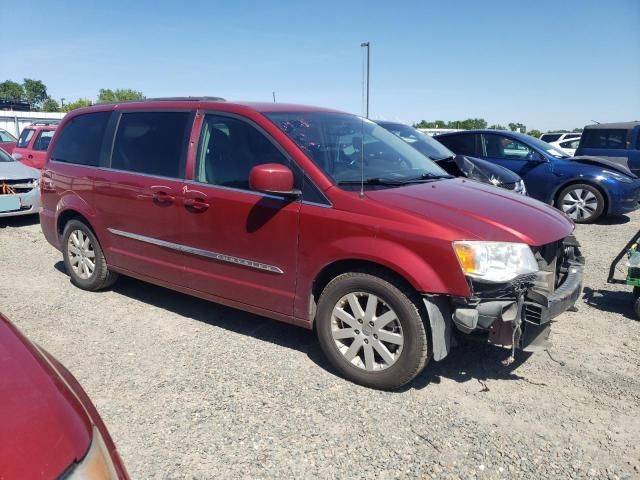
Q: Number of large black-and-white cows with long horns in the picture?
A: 0